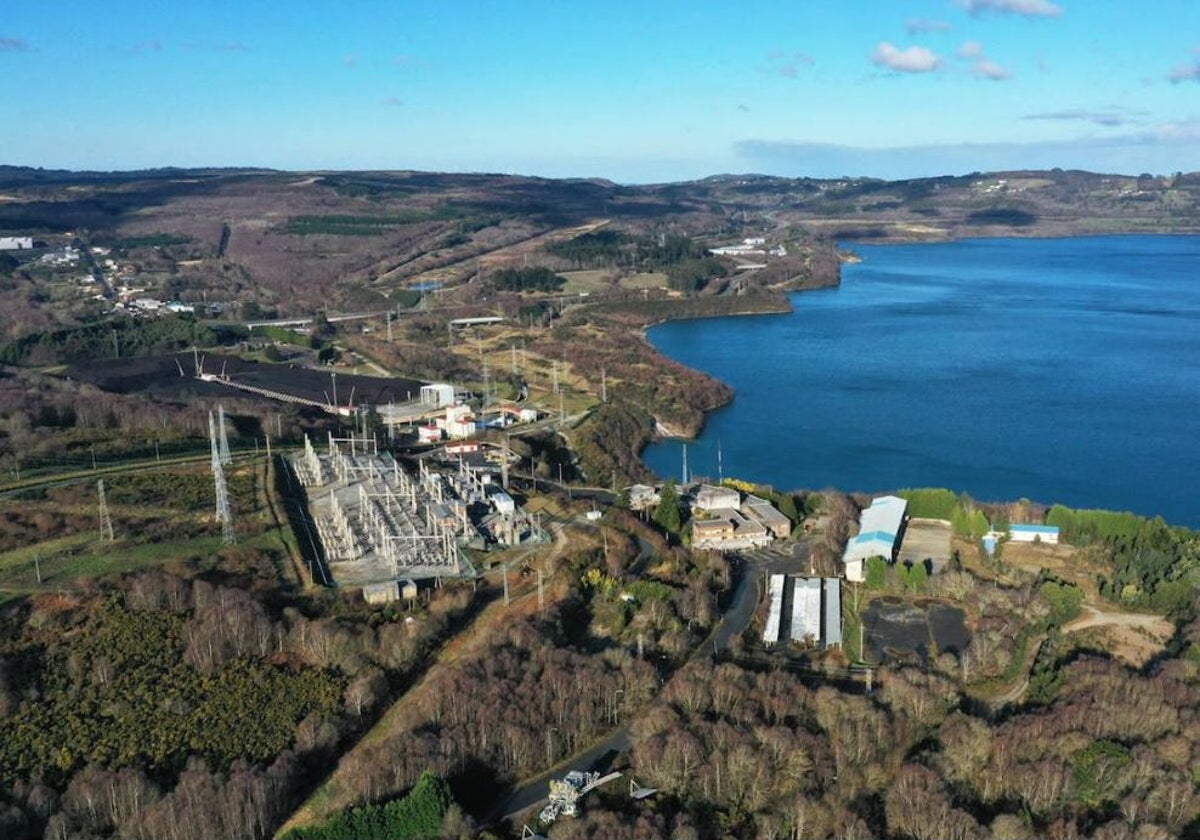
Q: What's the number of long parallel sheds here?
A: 3